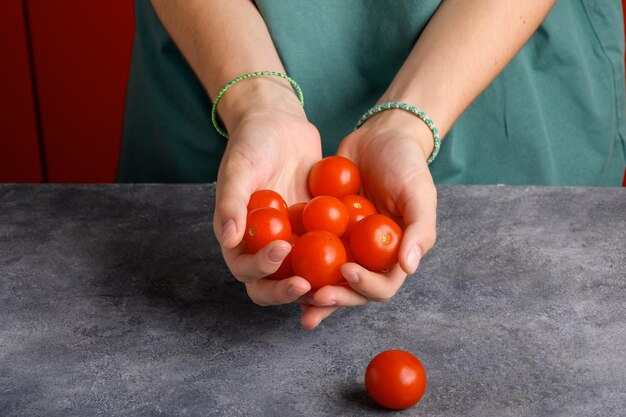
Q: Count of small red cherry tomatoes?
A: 11